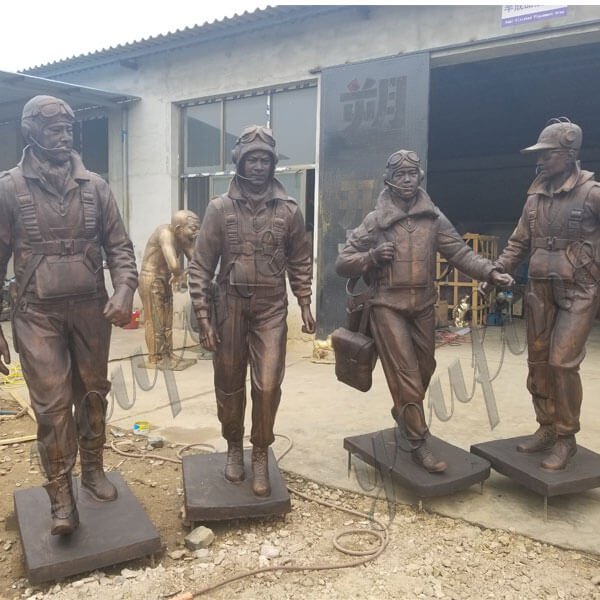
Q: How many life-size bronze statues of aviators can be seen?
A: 4